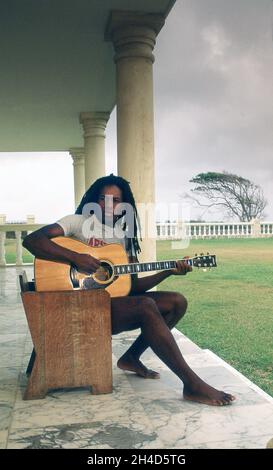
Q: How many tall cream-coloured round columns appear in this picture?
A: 3